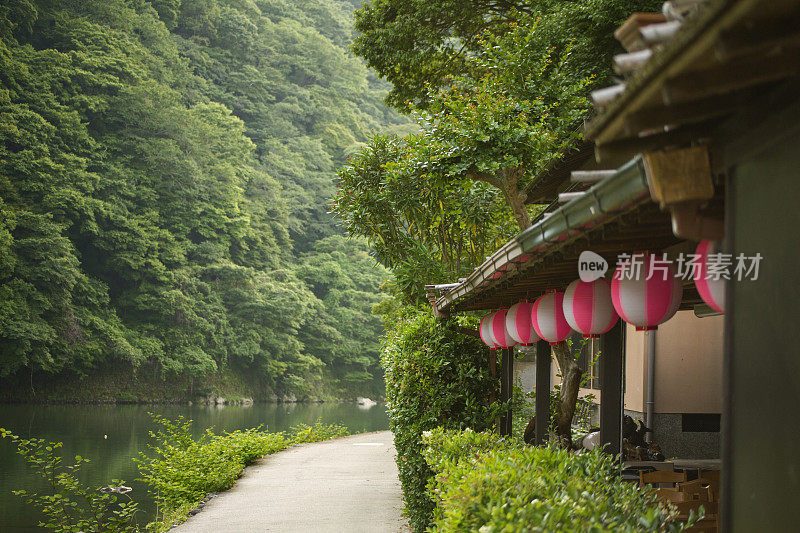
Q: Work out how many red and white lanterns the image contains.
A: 7